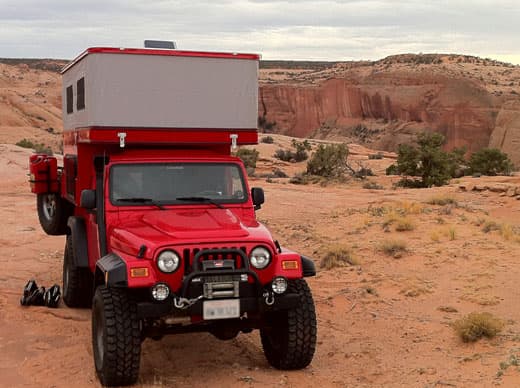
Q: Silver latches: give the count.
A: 2